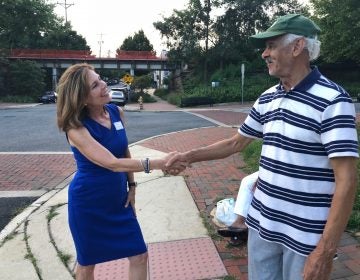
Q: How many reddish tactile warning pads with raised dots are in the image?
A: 2